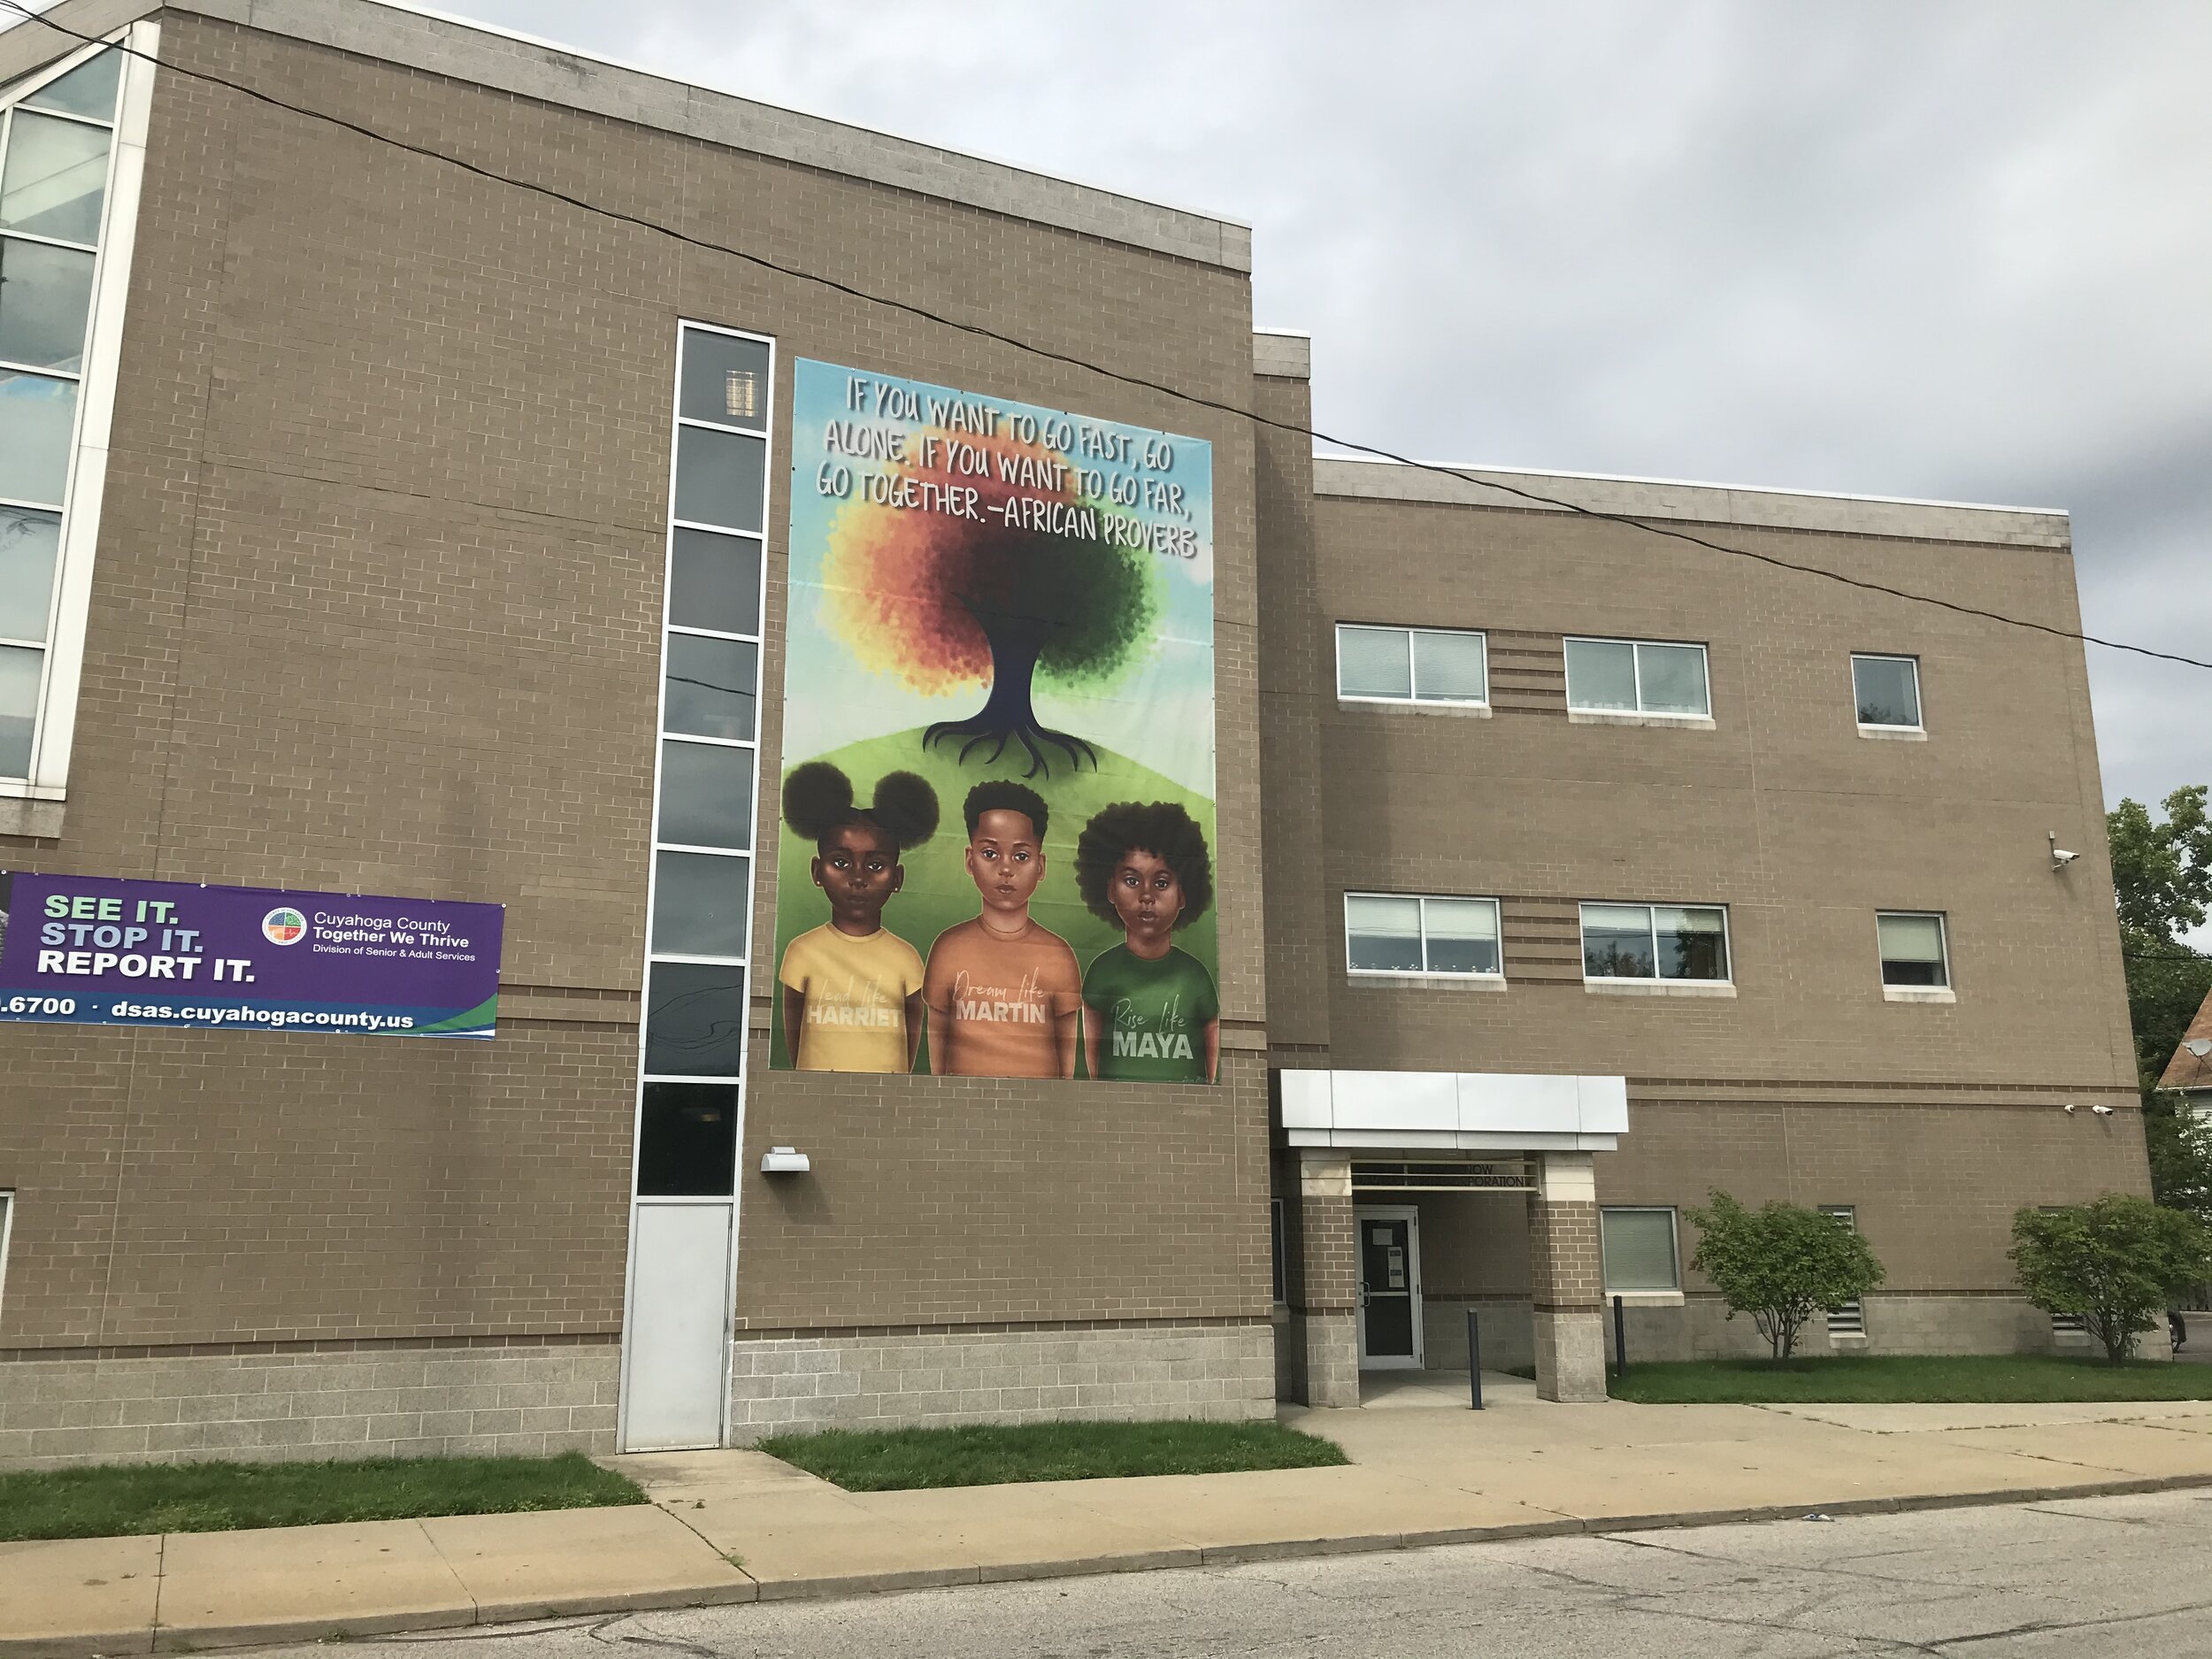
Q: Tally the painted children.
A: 3